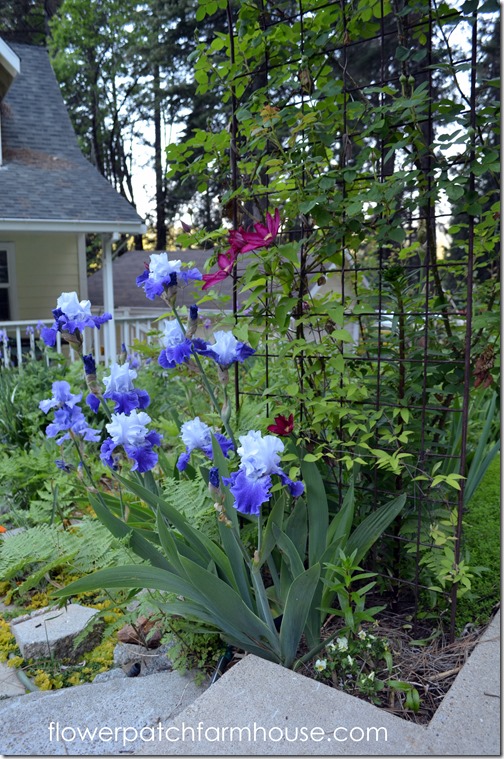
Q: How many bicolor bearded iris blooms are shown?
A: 8